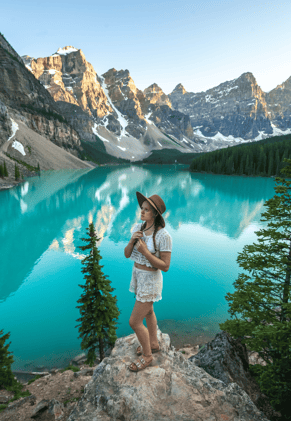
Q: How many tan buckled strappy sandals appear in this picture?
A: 2